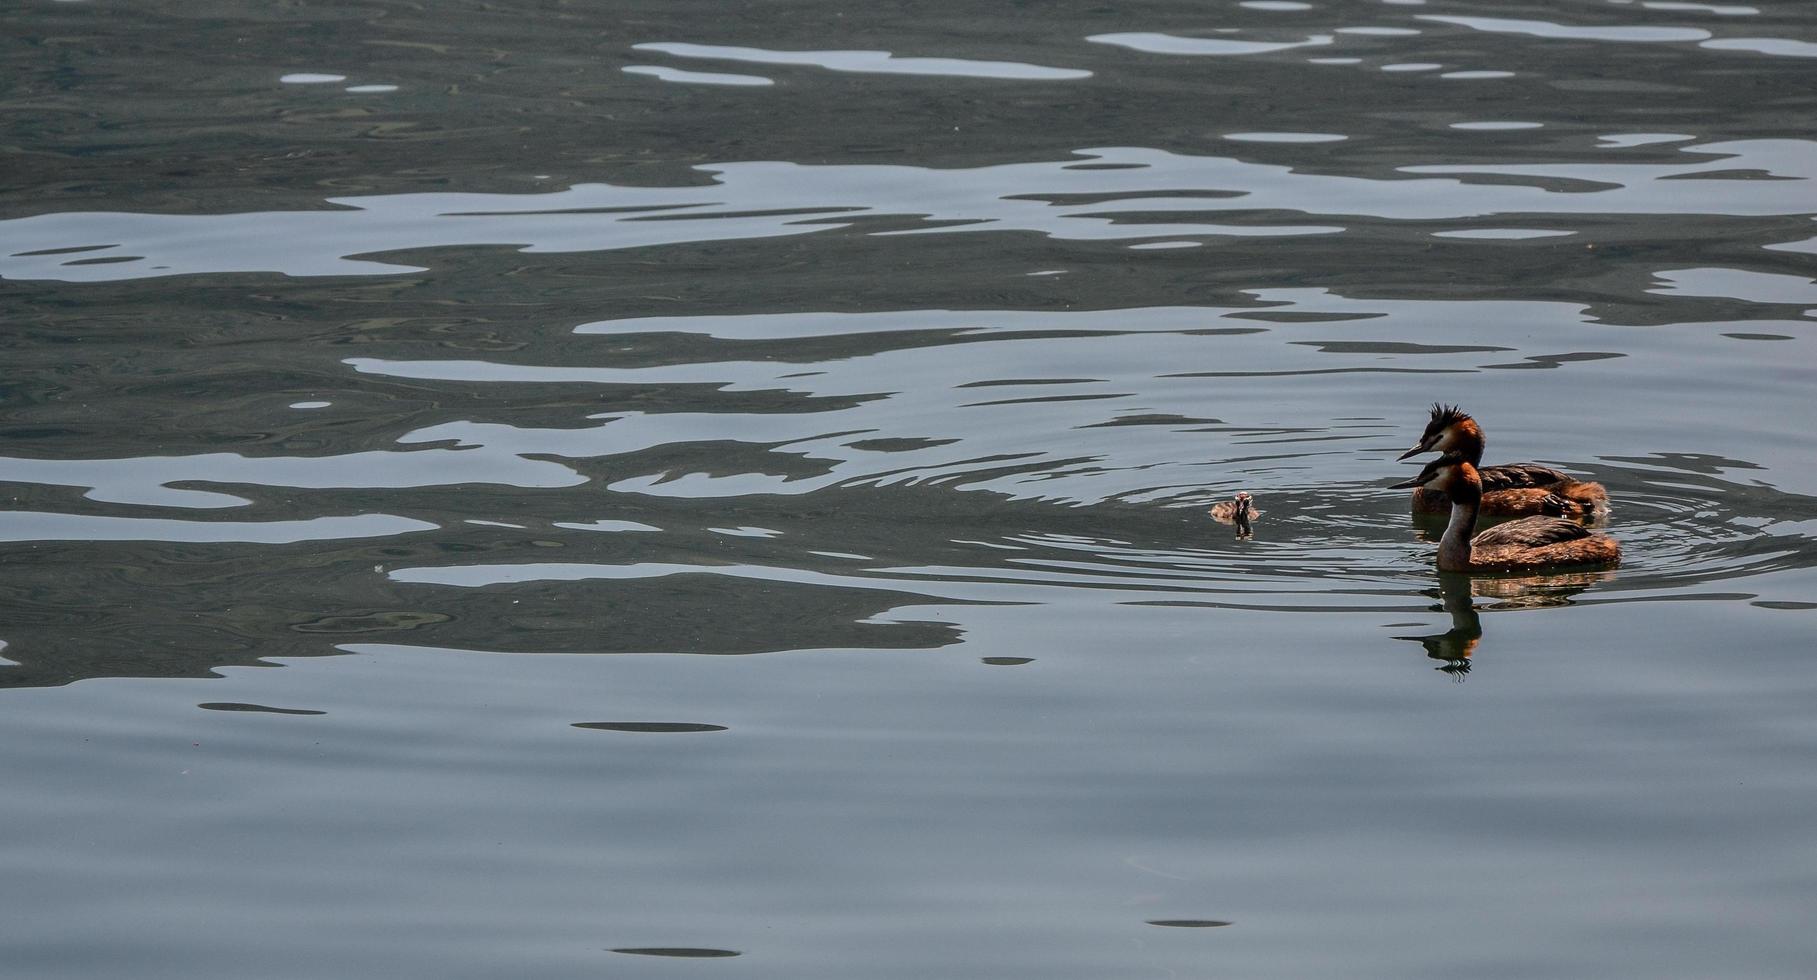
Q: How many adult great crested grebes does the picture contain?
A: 2